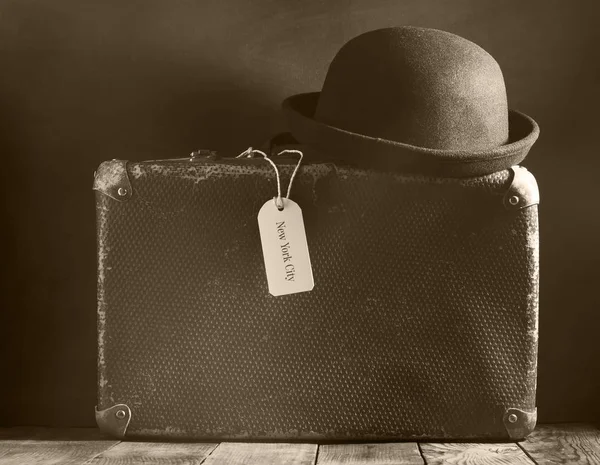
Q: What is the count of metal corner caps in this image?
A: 4